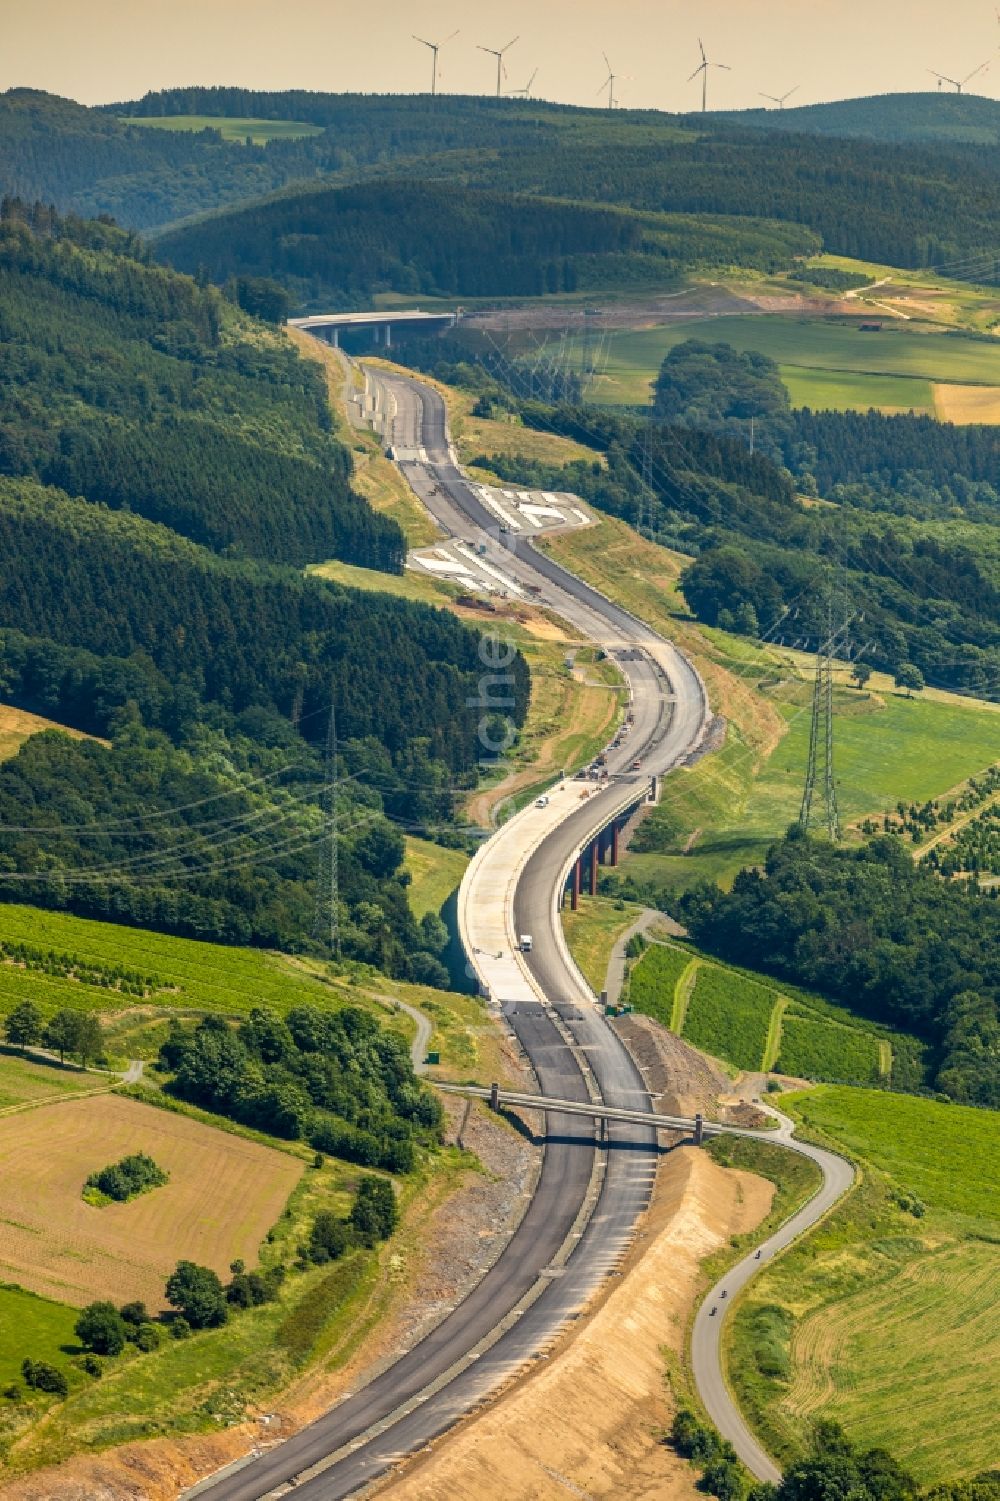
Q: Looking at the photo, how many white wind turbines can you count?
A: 7